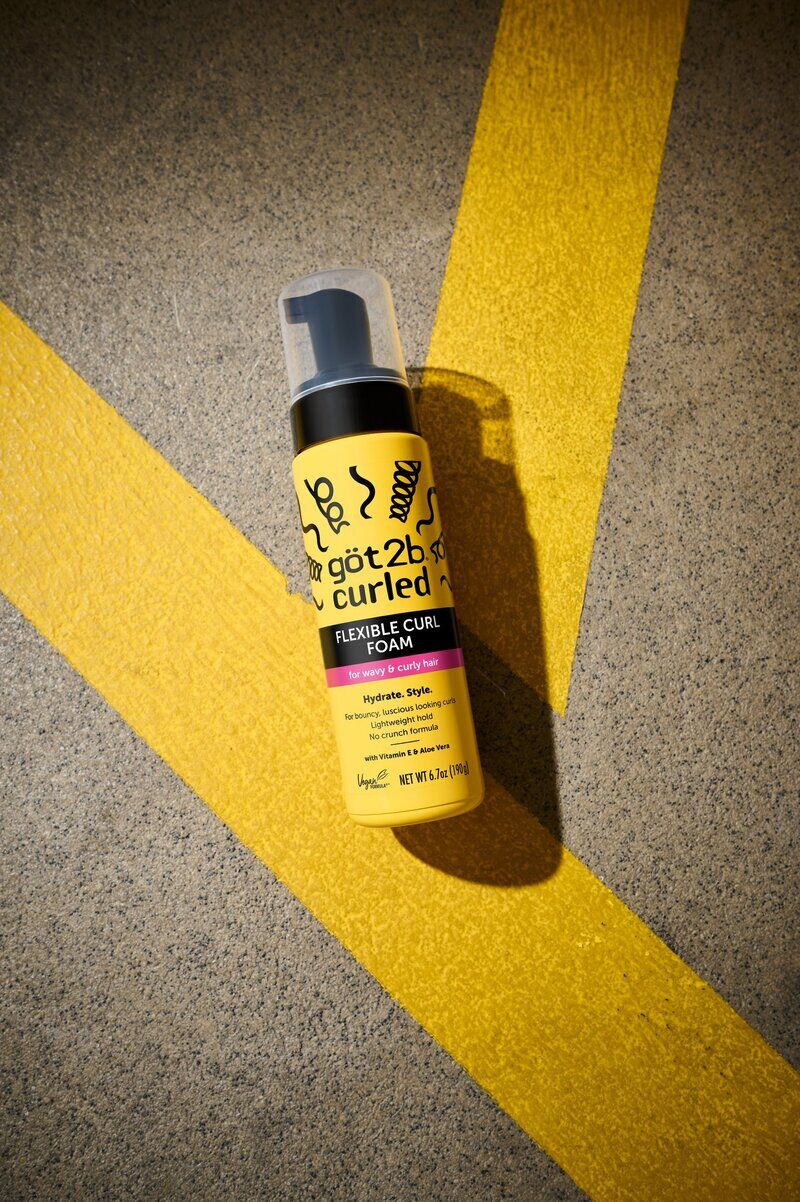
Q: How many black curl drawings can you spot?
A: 9